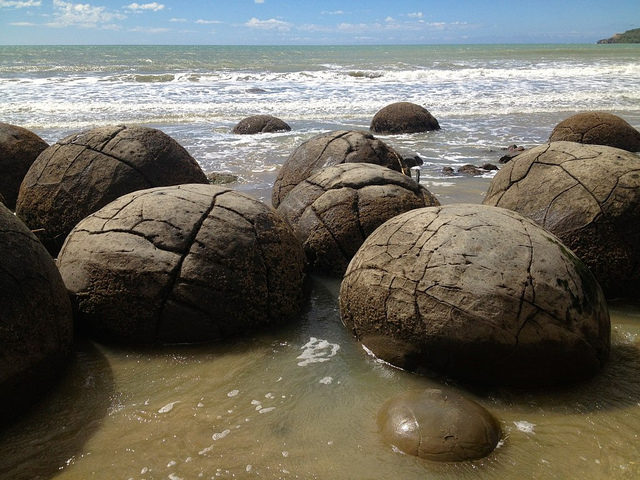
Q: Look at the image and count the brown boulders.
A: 12